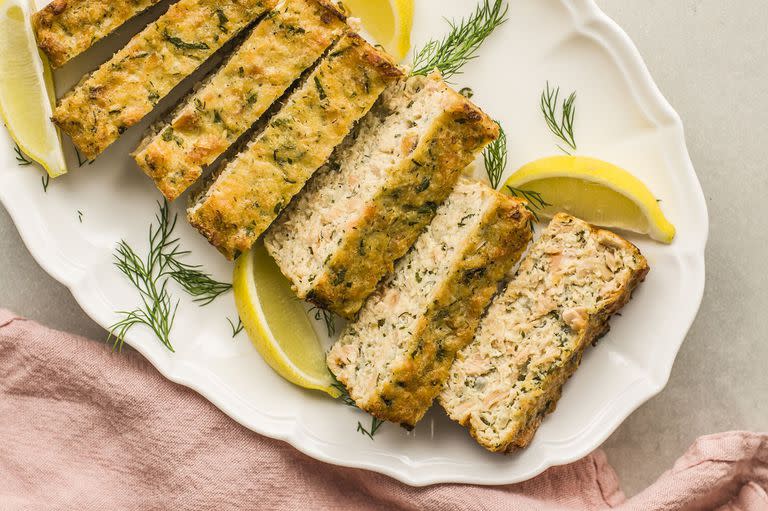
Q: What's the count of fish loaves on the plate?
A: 7